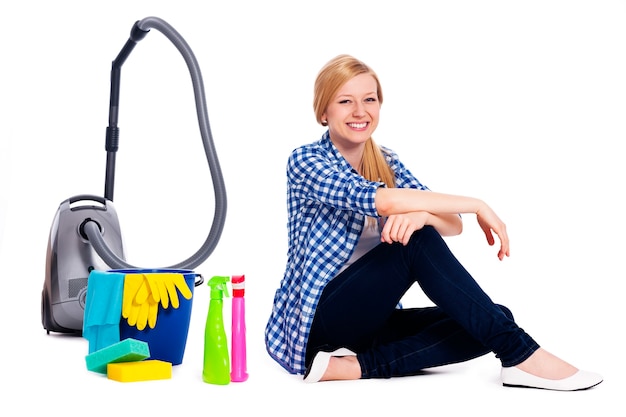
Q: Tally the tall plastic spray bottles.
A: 2